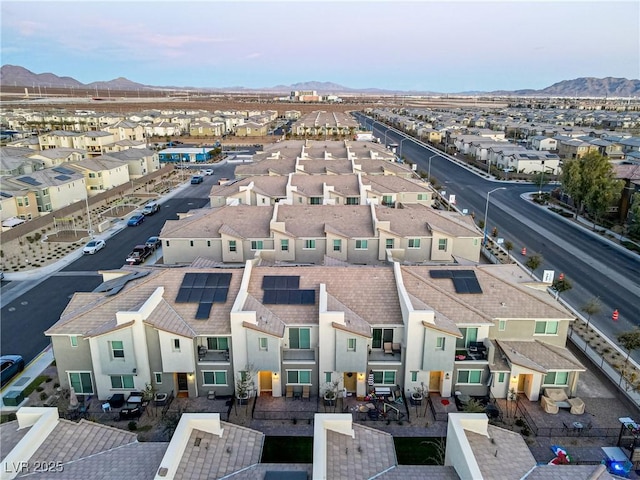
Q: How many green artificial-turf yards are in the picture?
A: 2